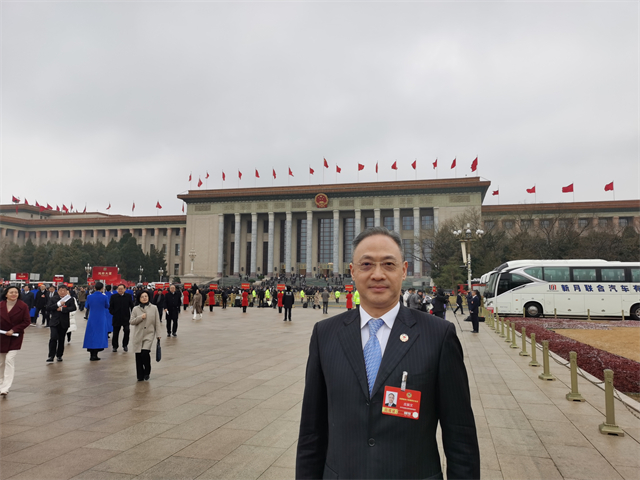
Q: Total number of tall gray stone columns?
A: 12